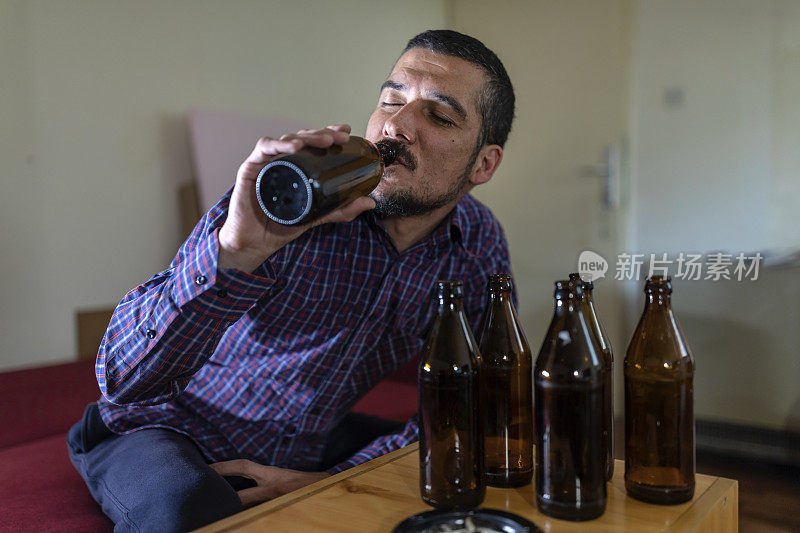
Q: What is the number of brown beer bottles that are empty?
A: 5